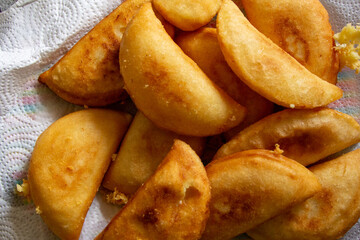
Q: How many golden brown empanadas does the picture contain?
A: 12